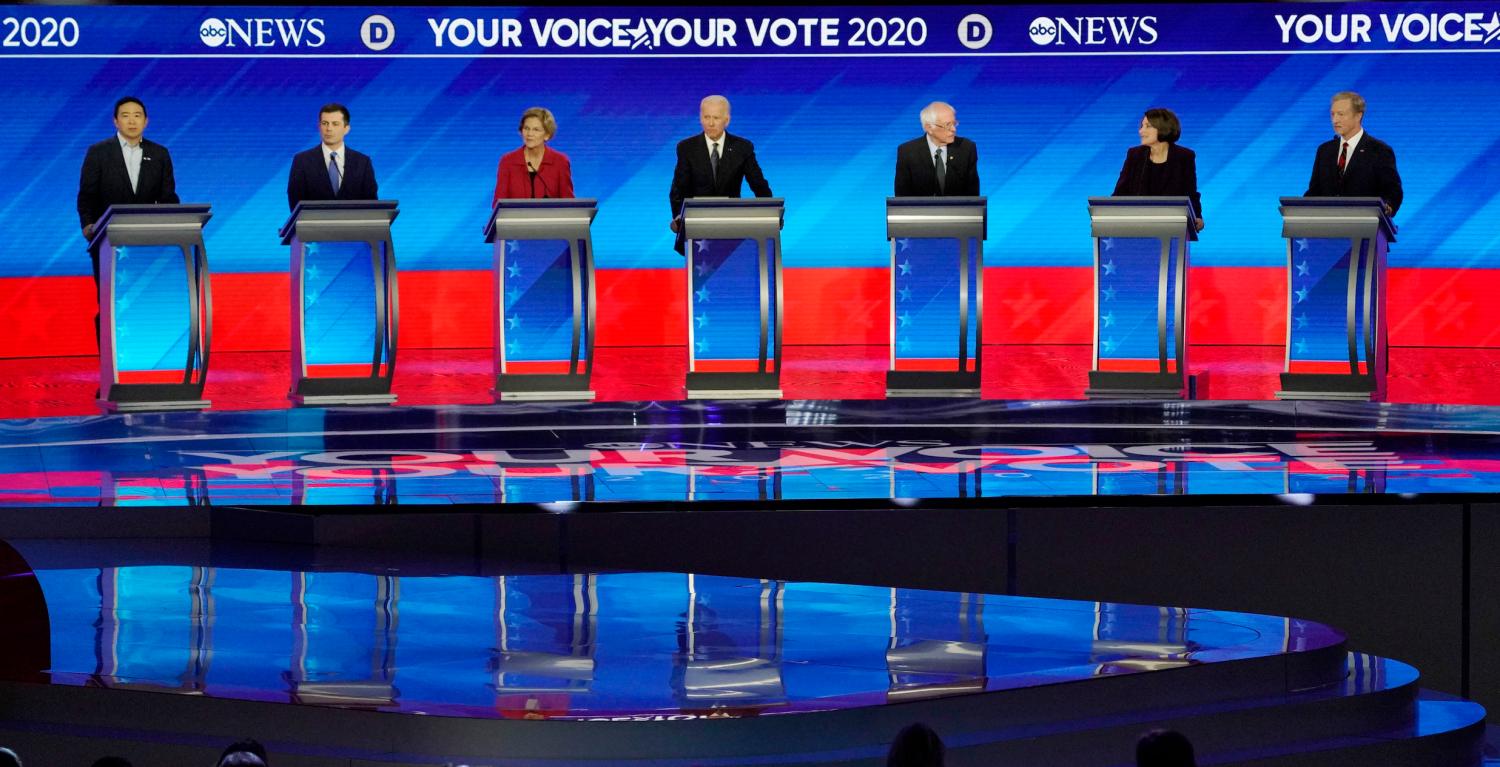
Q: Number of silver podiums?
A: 7